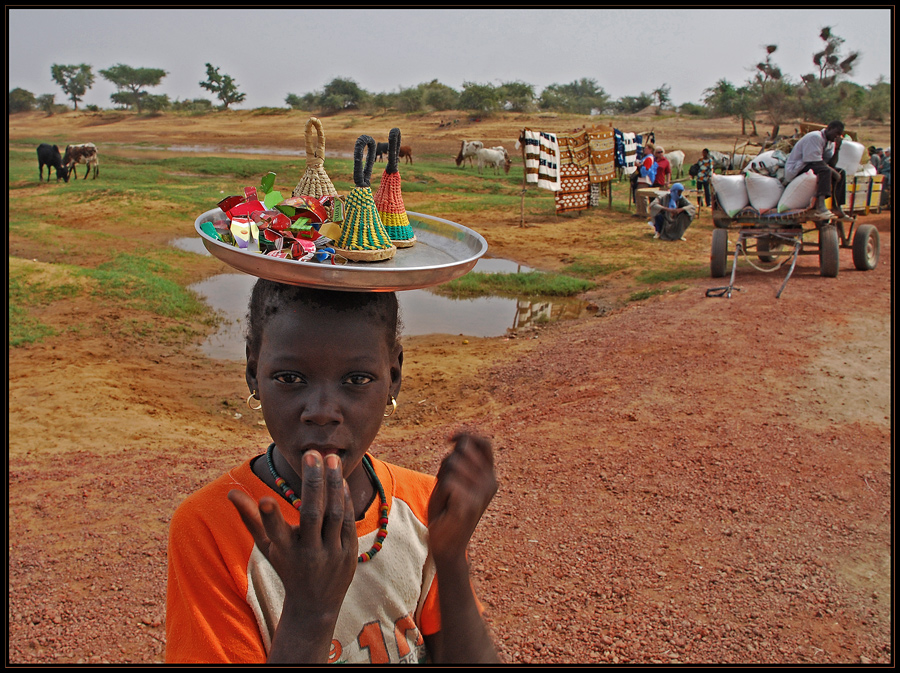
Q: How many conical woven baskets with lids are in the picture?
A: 3